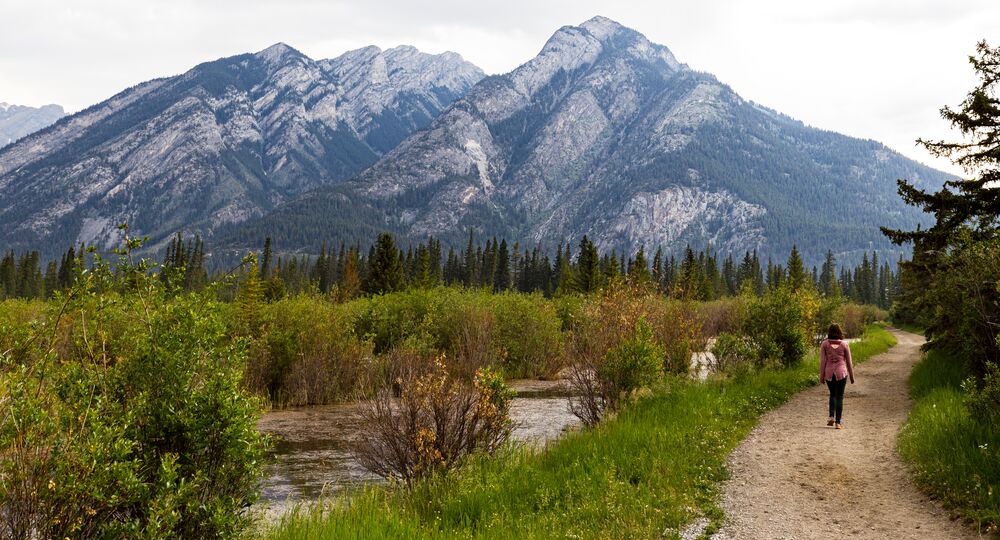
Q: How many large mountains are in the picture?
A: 2